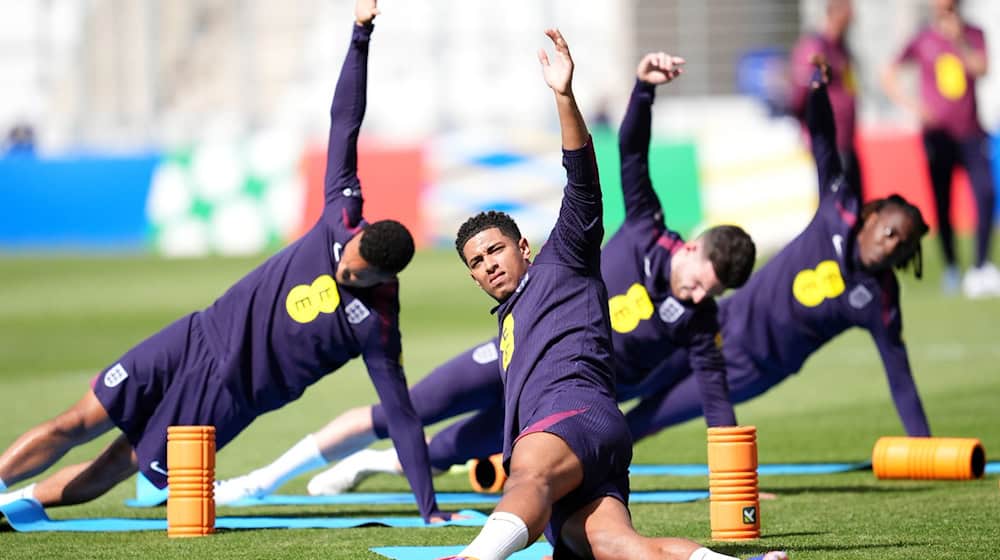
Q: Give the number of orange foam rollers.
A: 4